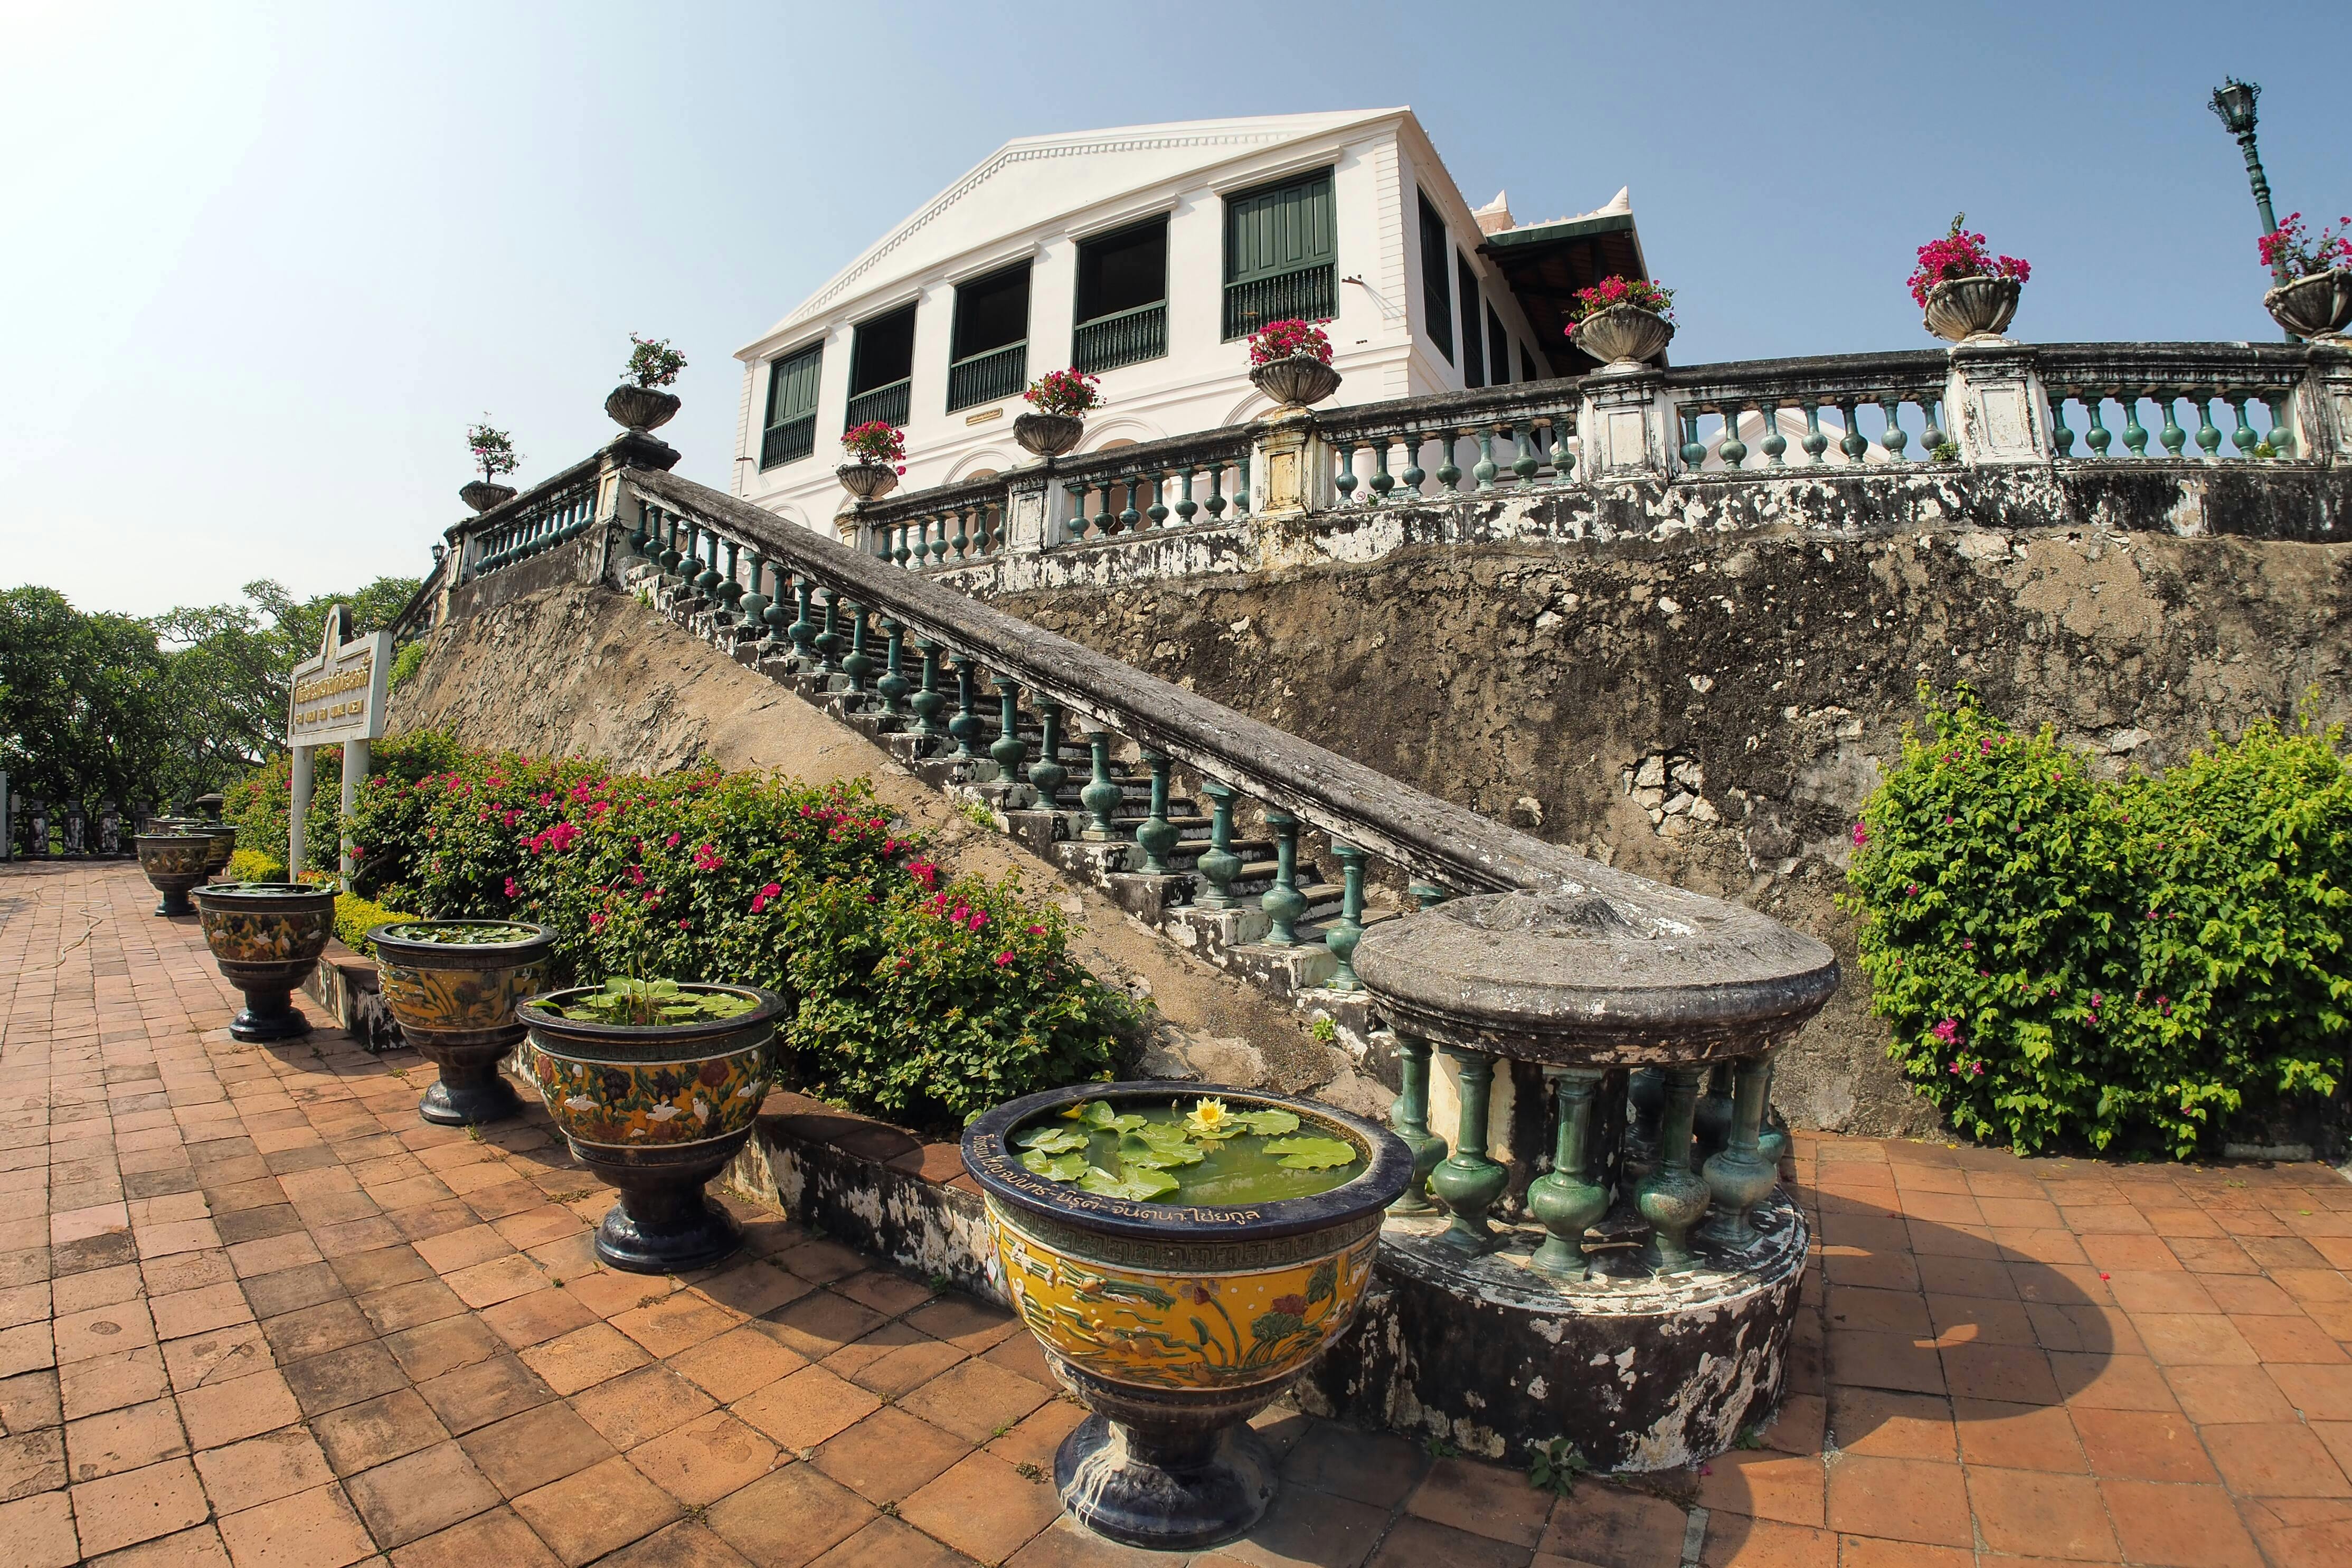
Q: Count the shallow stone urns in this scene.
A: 8